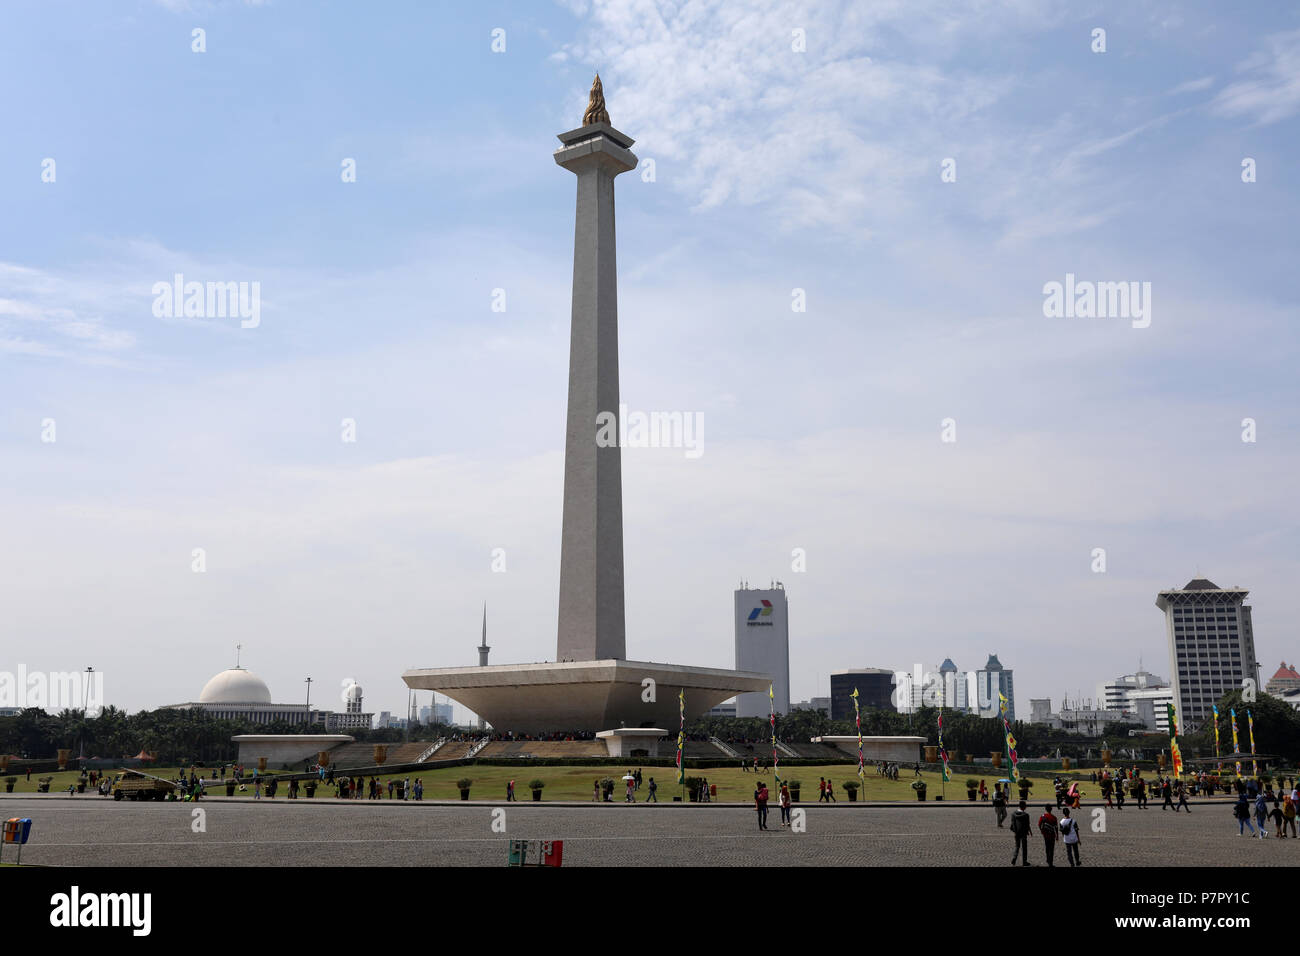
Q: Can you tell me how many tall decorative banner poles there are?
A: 9